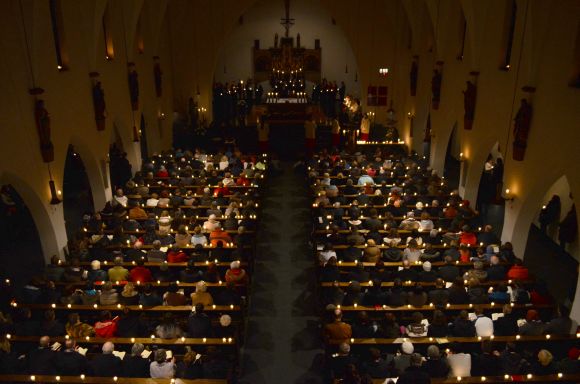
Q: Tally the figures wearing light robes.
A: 4